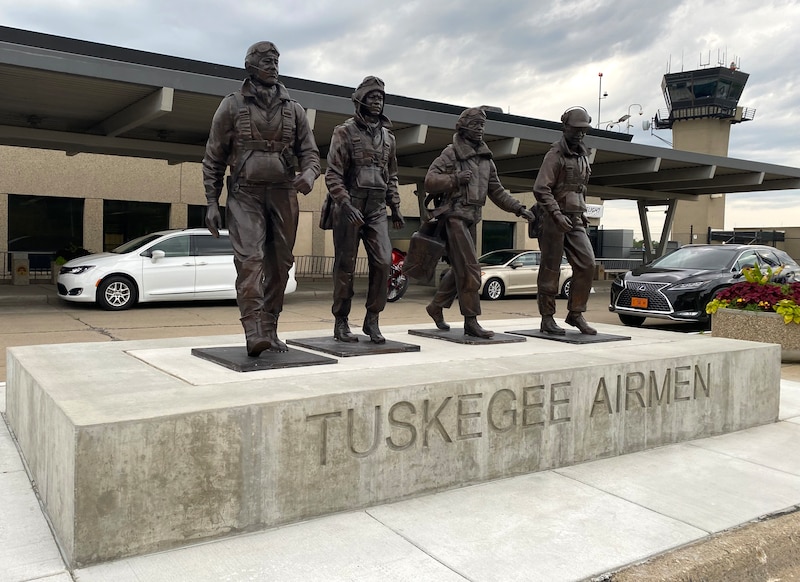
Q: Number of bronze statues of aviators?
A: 4